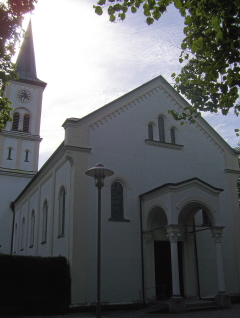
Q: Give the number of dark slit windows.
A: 2